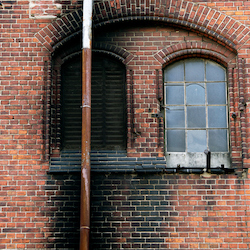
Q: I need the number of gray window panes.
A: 12